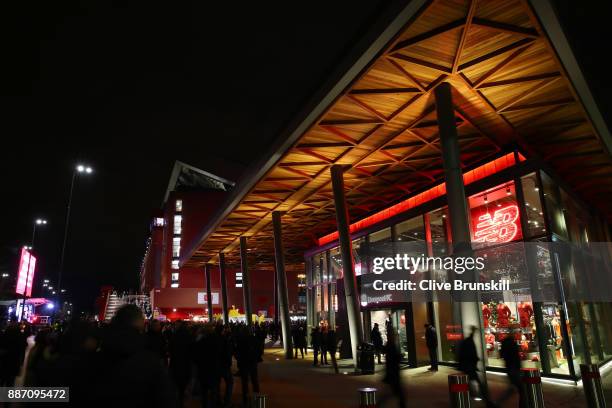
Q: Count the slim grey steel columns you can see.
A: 6